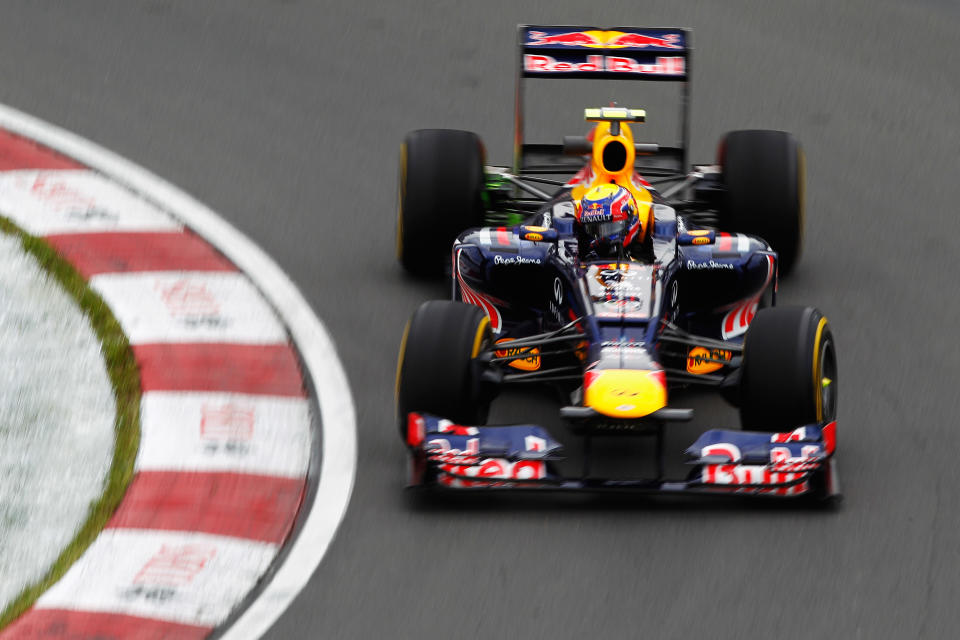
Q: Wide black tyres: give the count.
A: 4